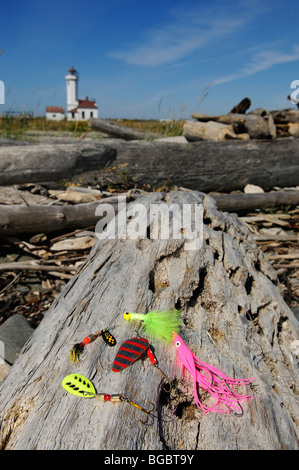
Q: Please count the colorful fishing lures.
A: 5